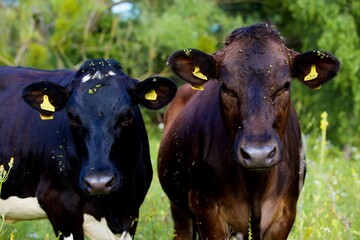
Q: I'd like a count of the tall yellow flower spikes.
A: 1